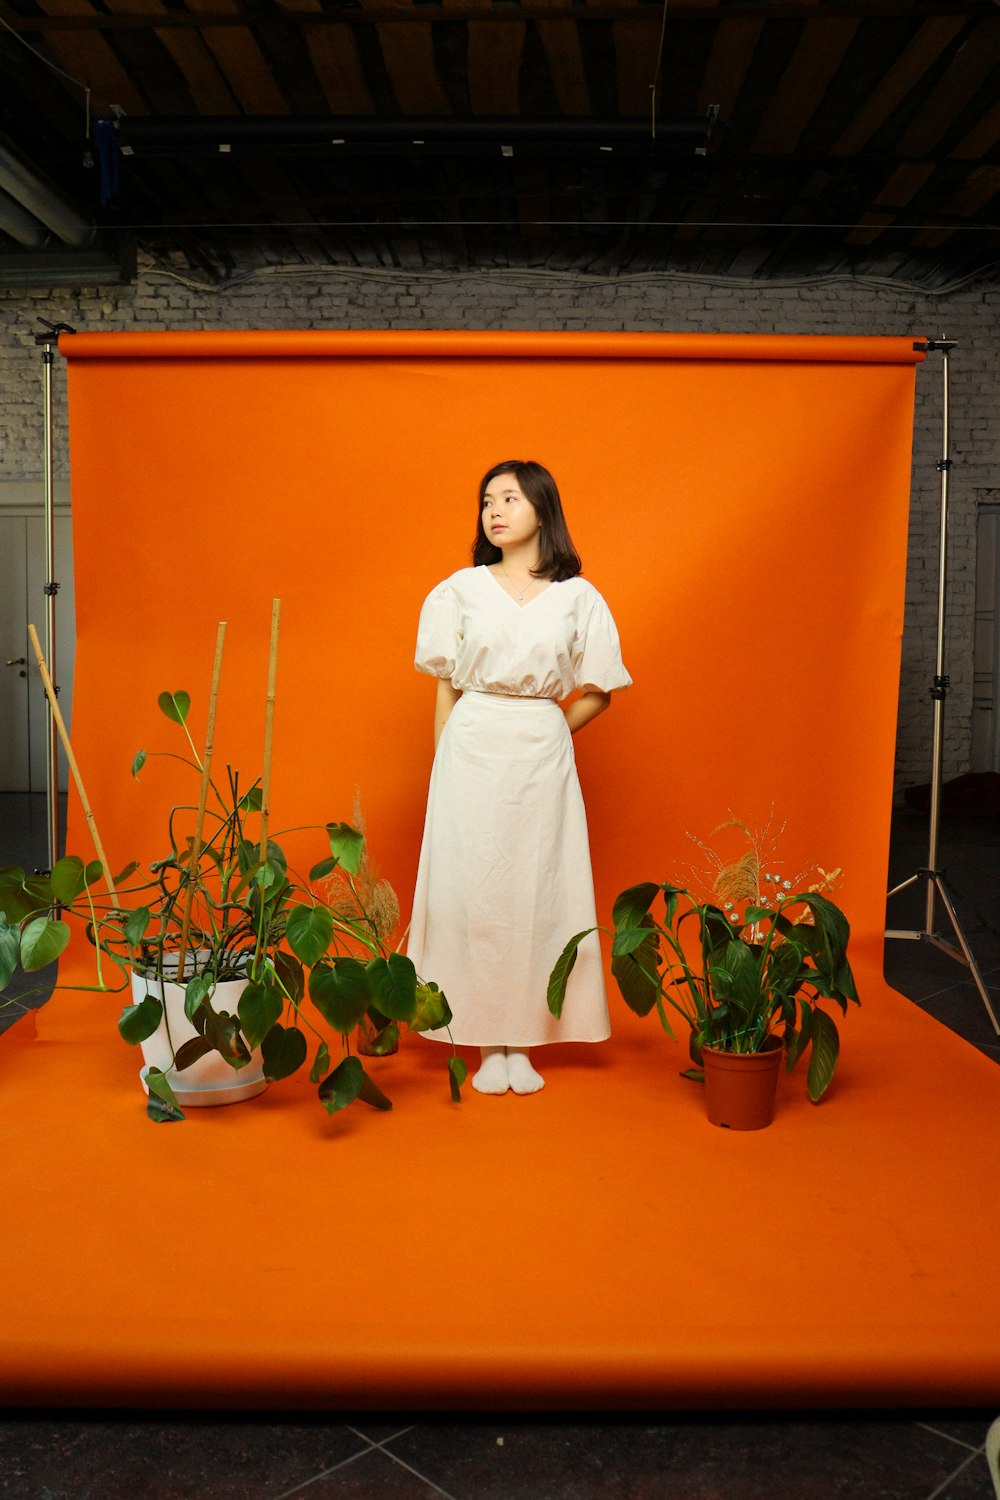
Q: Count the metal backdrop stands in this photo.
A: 2